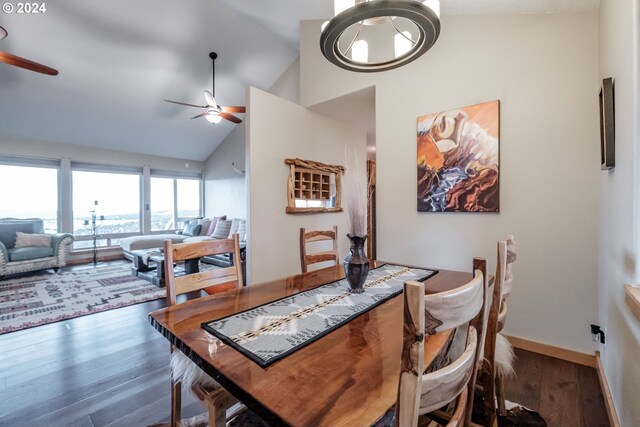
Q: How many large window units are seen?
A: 3